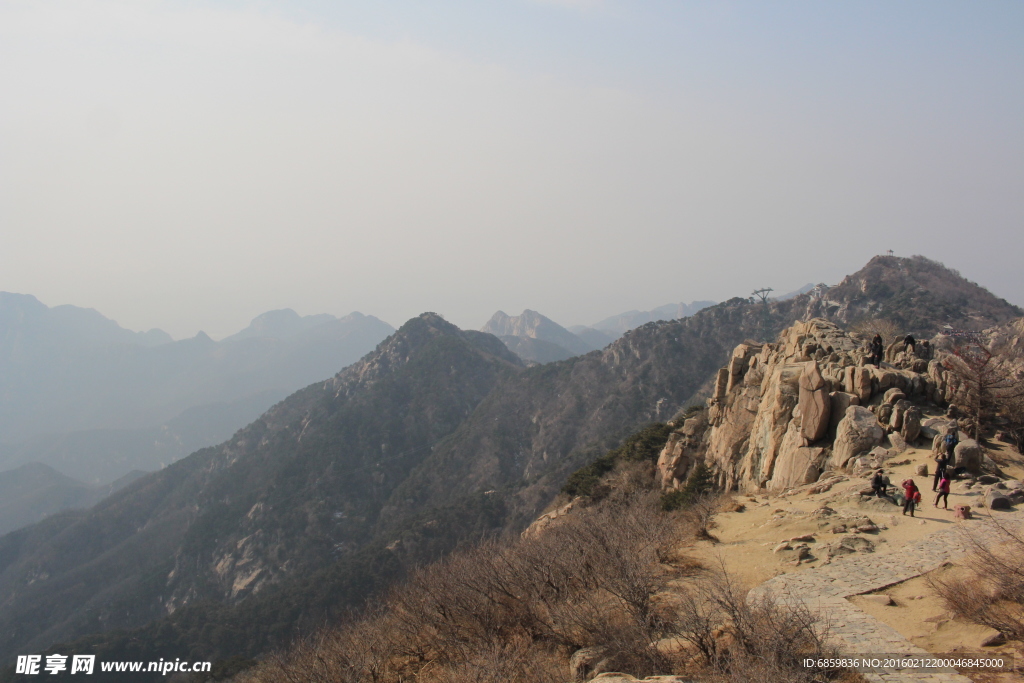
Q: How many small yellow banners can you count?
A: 0